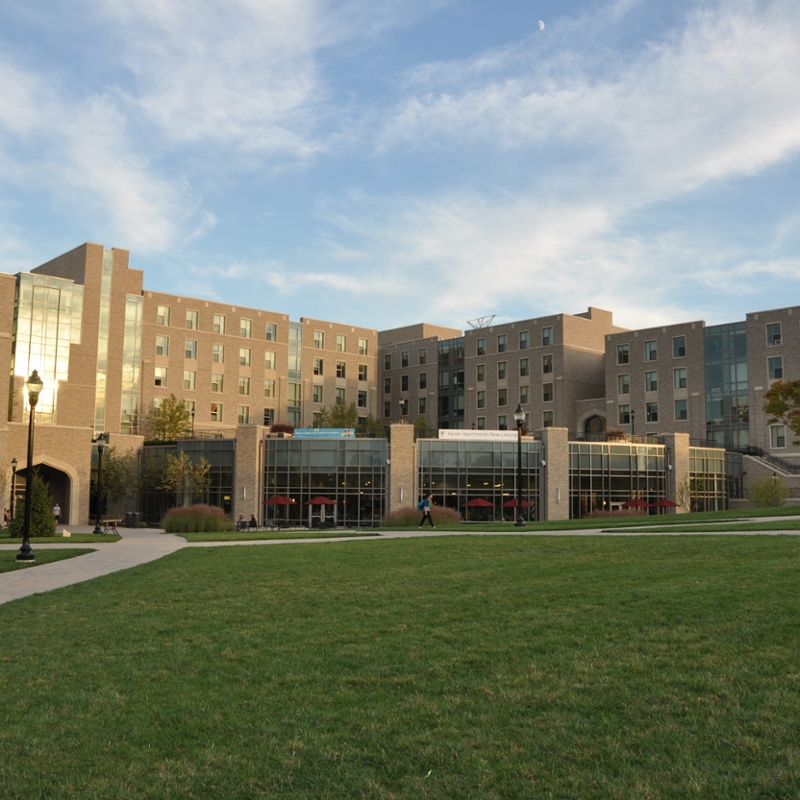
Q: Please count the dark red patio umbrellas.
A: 6